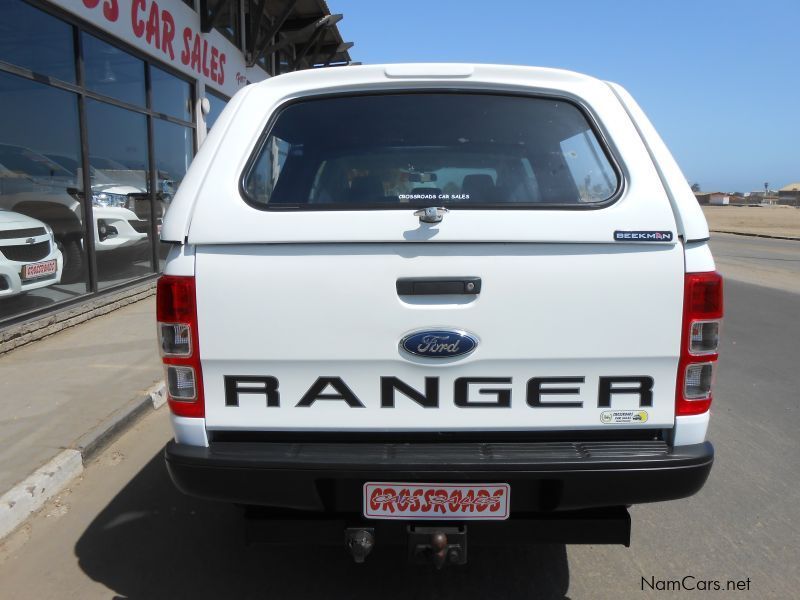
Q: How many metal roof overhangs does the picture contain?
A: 1